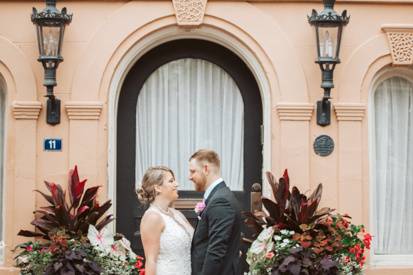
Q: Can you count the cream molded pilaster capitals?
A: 4